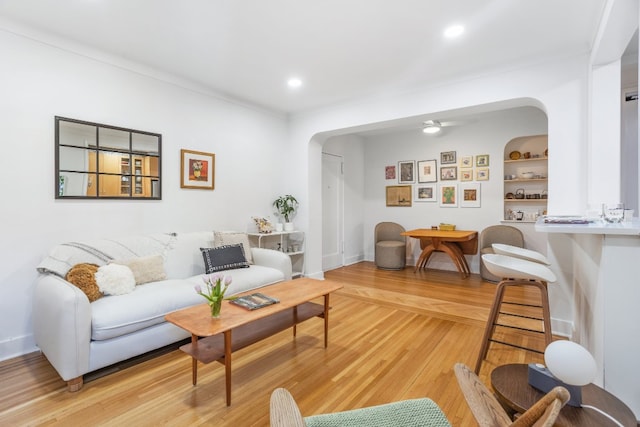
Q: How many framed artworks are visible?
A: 14